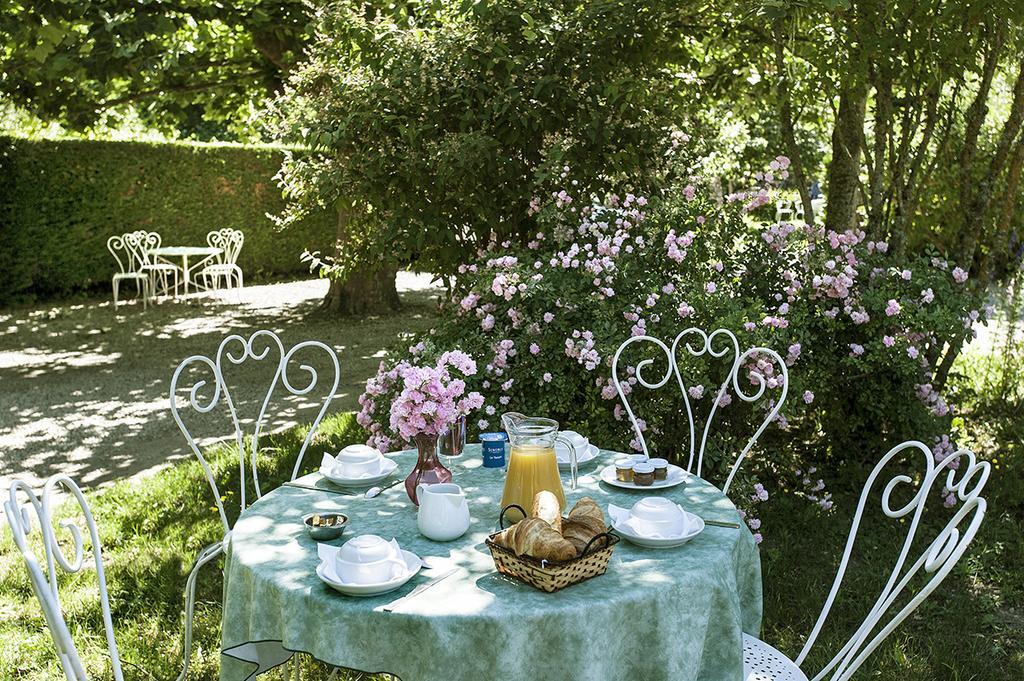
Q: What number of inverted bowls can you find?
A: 4